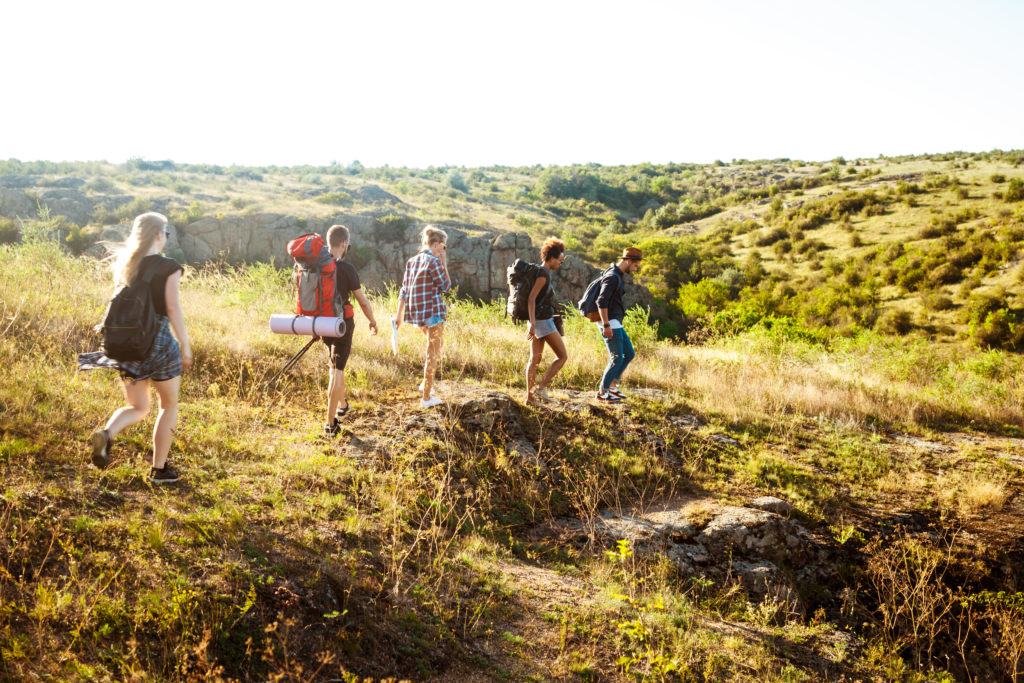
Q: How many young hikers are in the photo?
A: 5